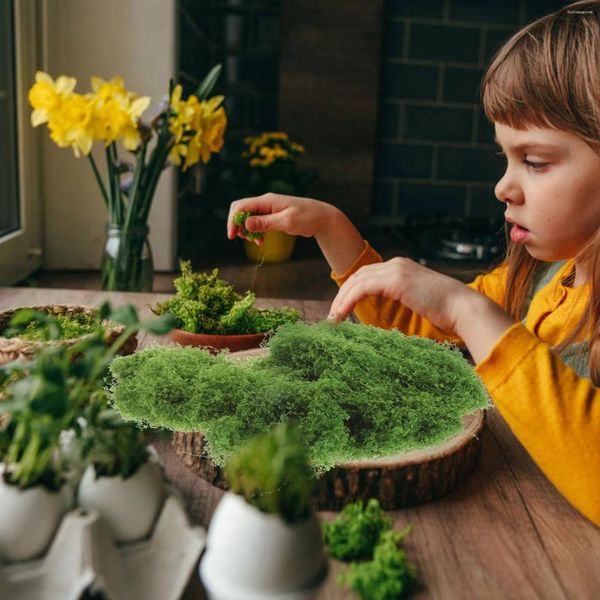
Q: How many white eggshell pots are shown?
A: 3